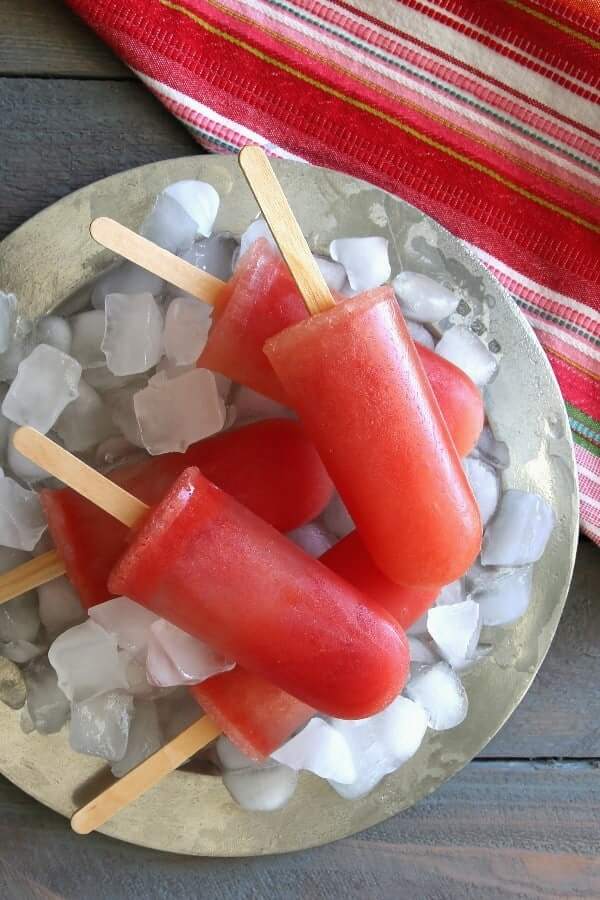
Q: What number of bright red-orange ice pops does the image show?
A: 5